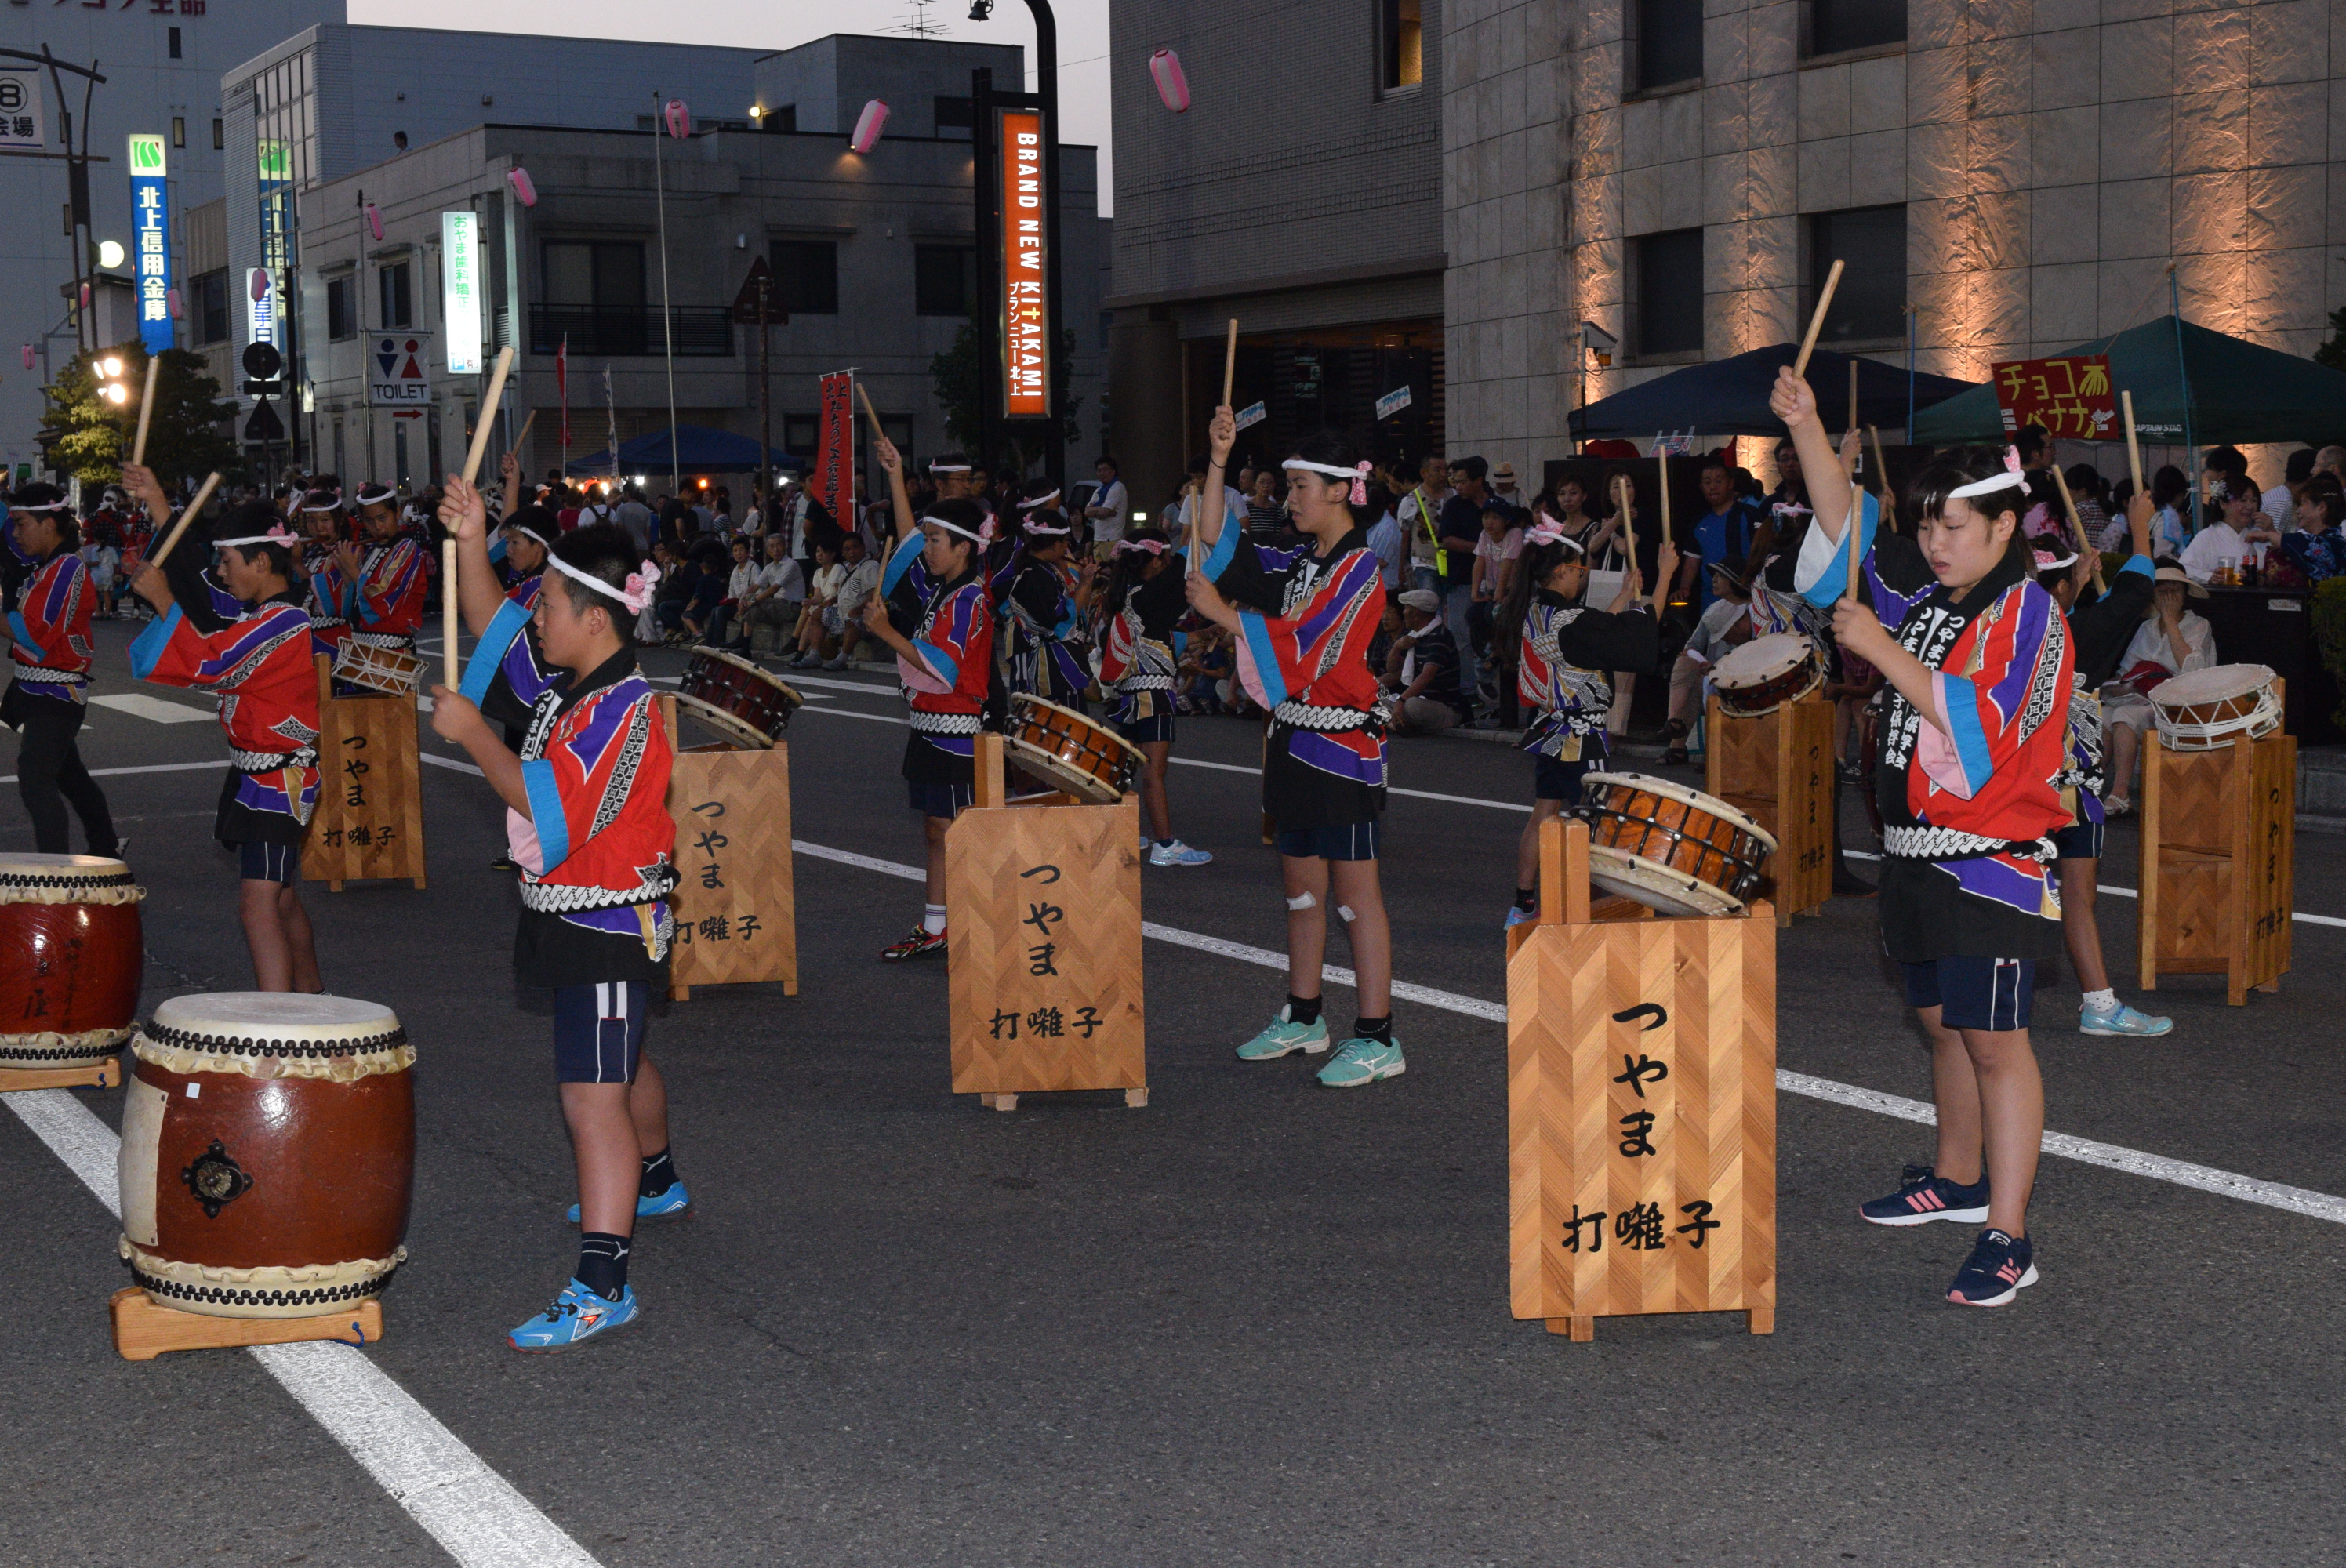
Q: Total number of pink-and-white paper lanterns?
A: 9